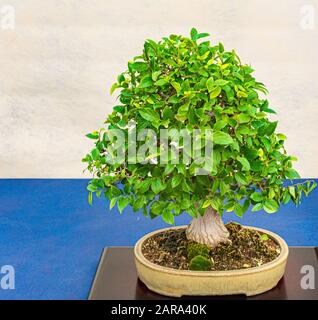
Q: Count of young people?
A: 0